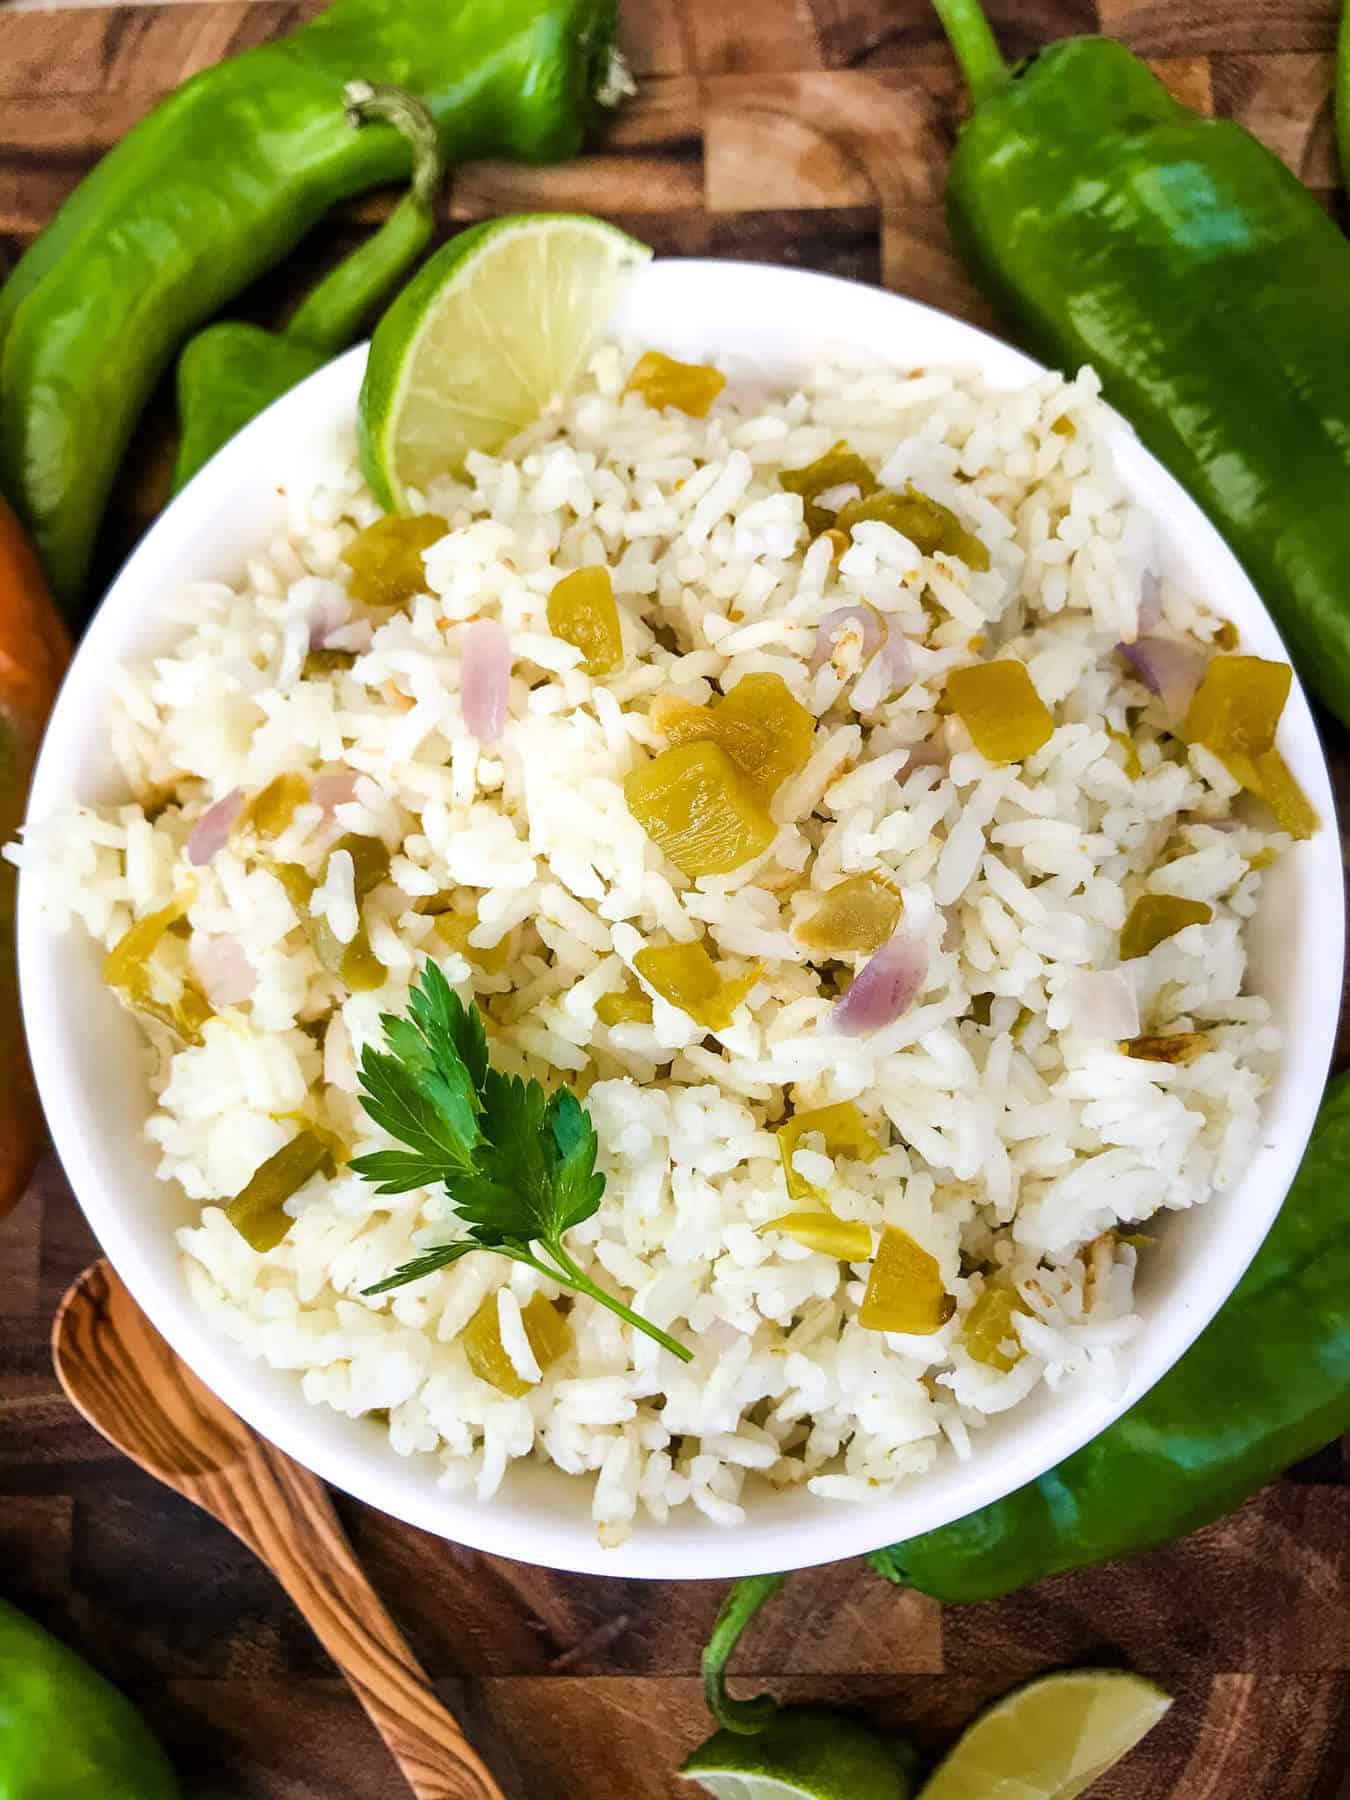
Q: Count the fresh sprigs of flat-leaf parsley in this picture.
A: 1